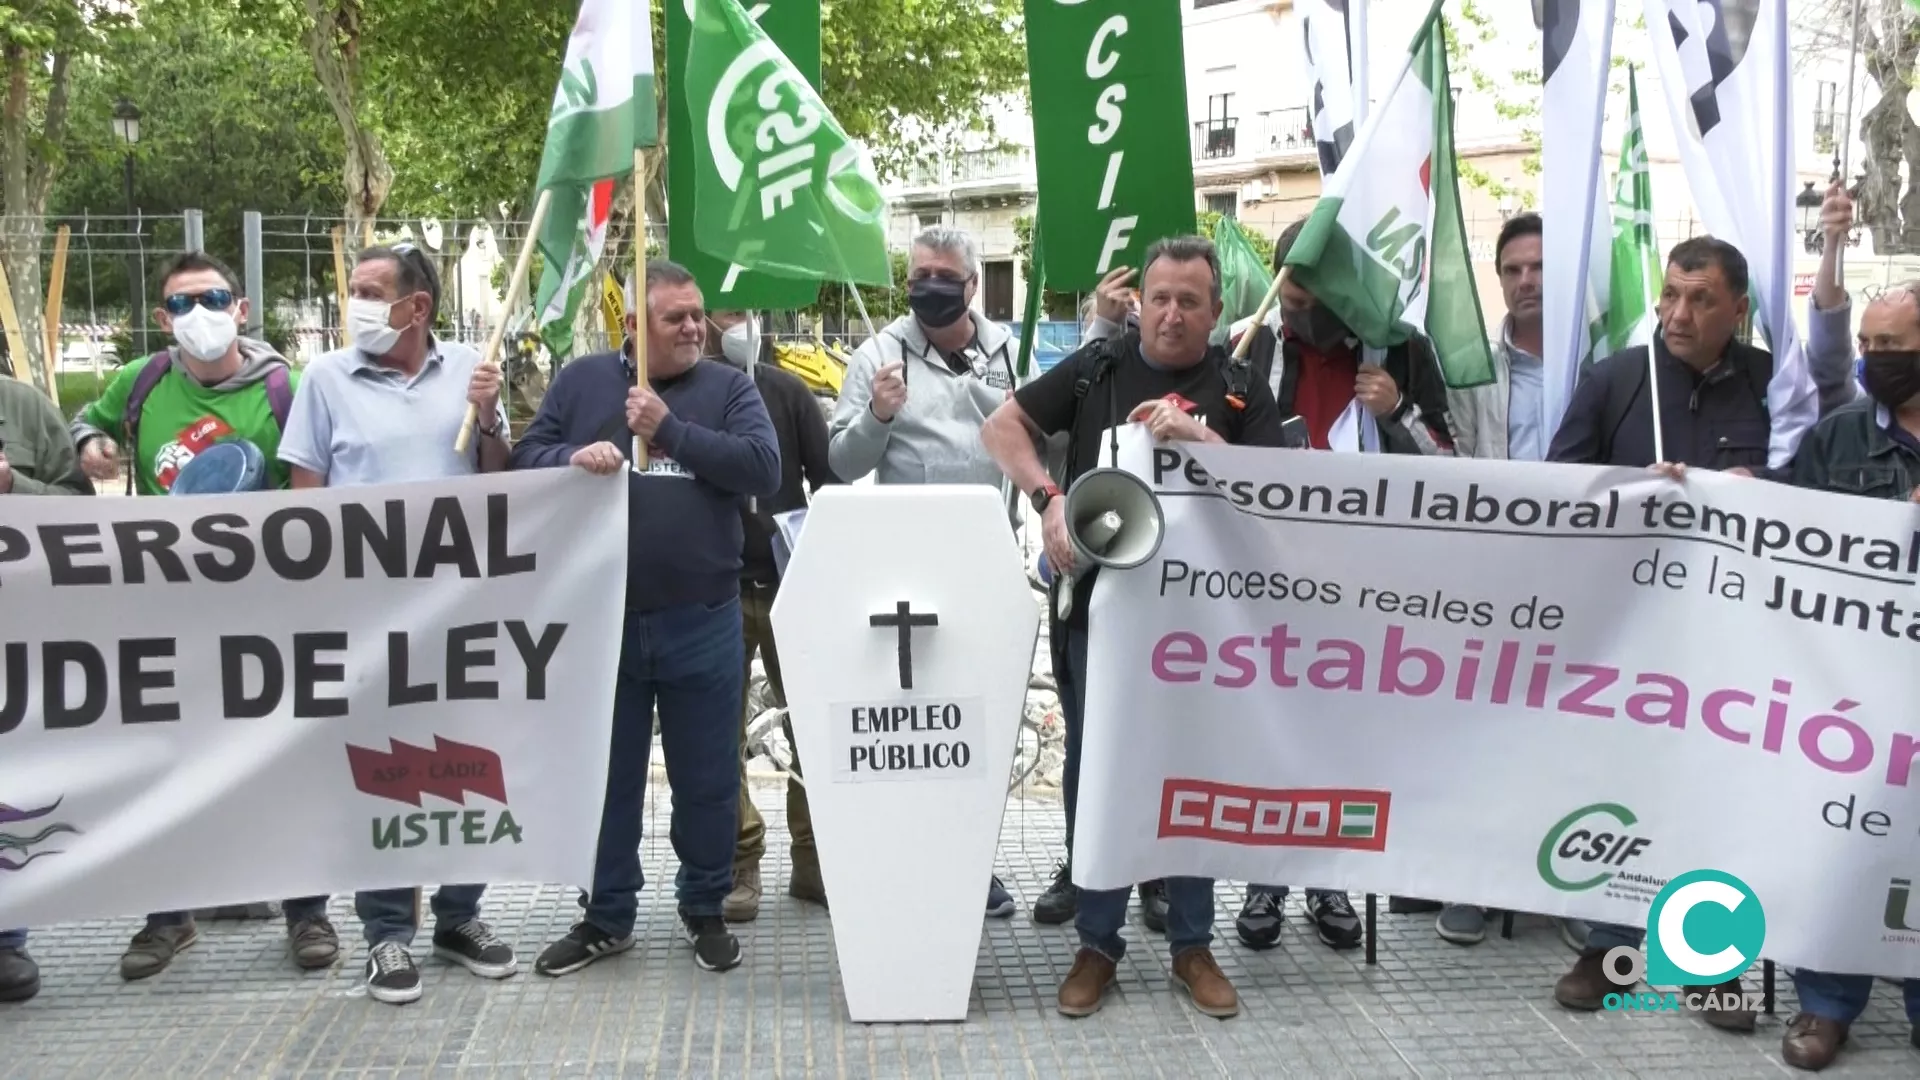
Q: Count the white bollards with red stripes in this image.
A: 0